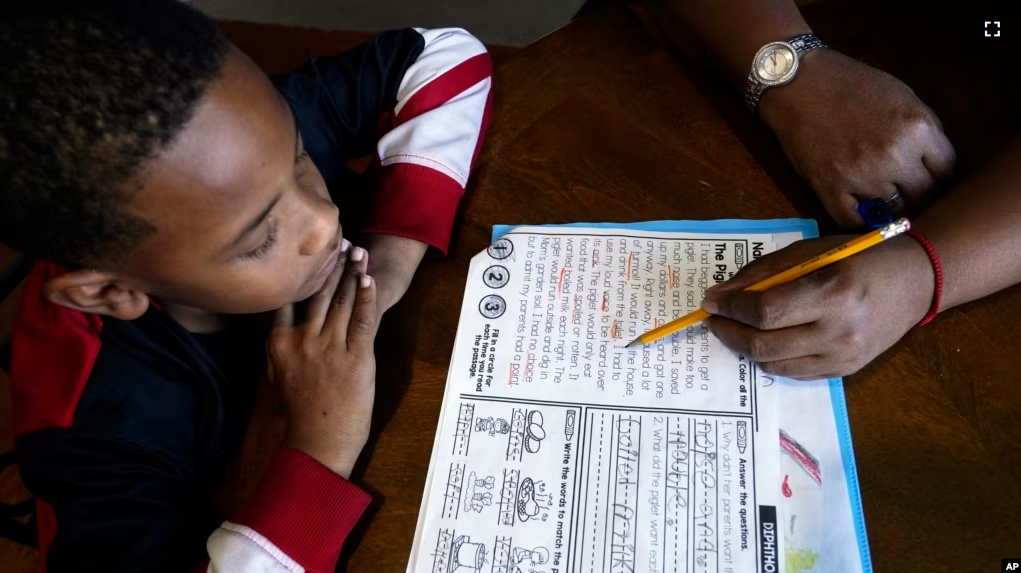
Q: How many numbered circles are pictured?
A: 3